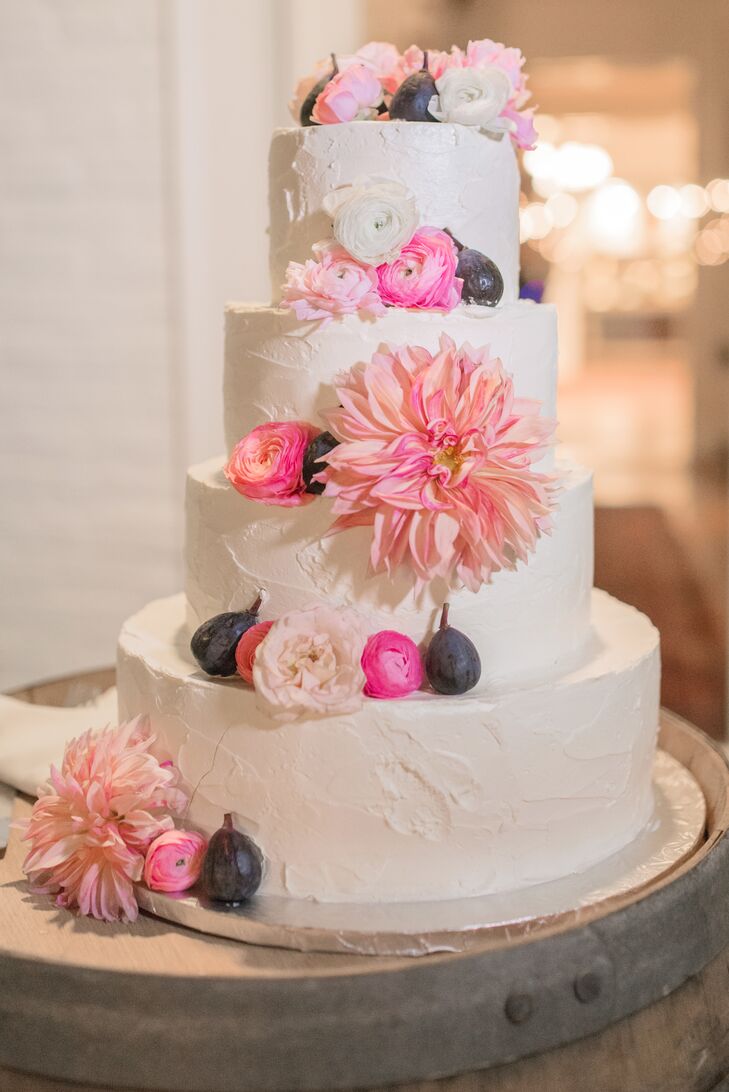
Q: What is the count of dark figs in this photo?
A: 7